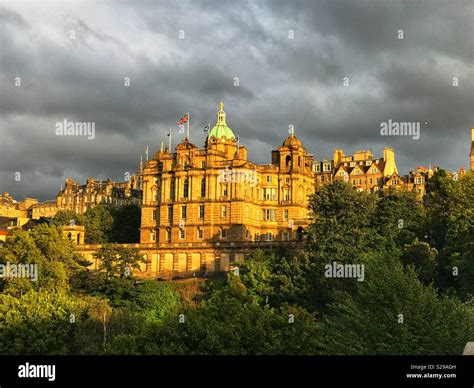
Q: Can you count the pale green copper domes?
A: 1